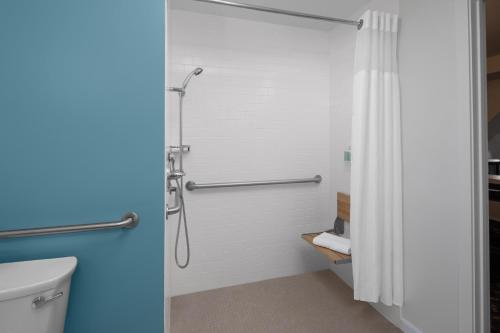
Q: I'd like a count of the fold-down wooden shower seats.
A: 1